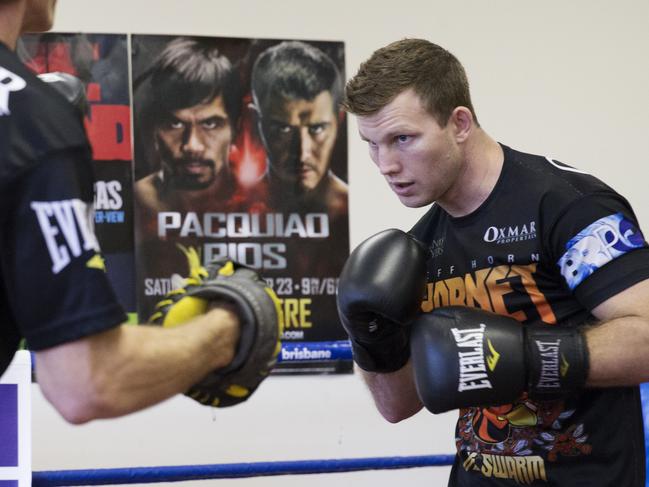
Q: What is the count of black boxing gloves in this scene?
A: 2